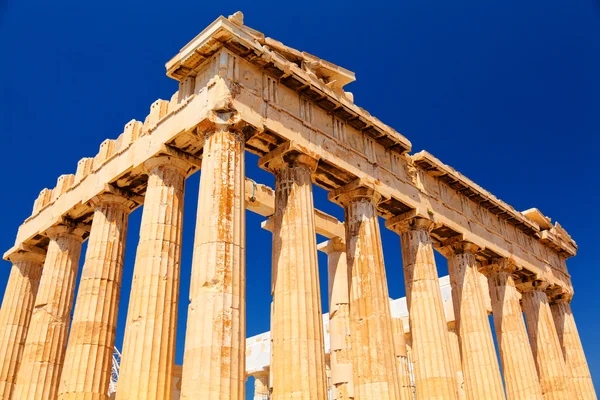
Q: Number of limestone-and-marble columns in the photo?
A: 12